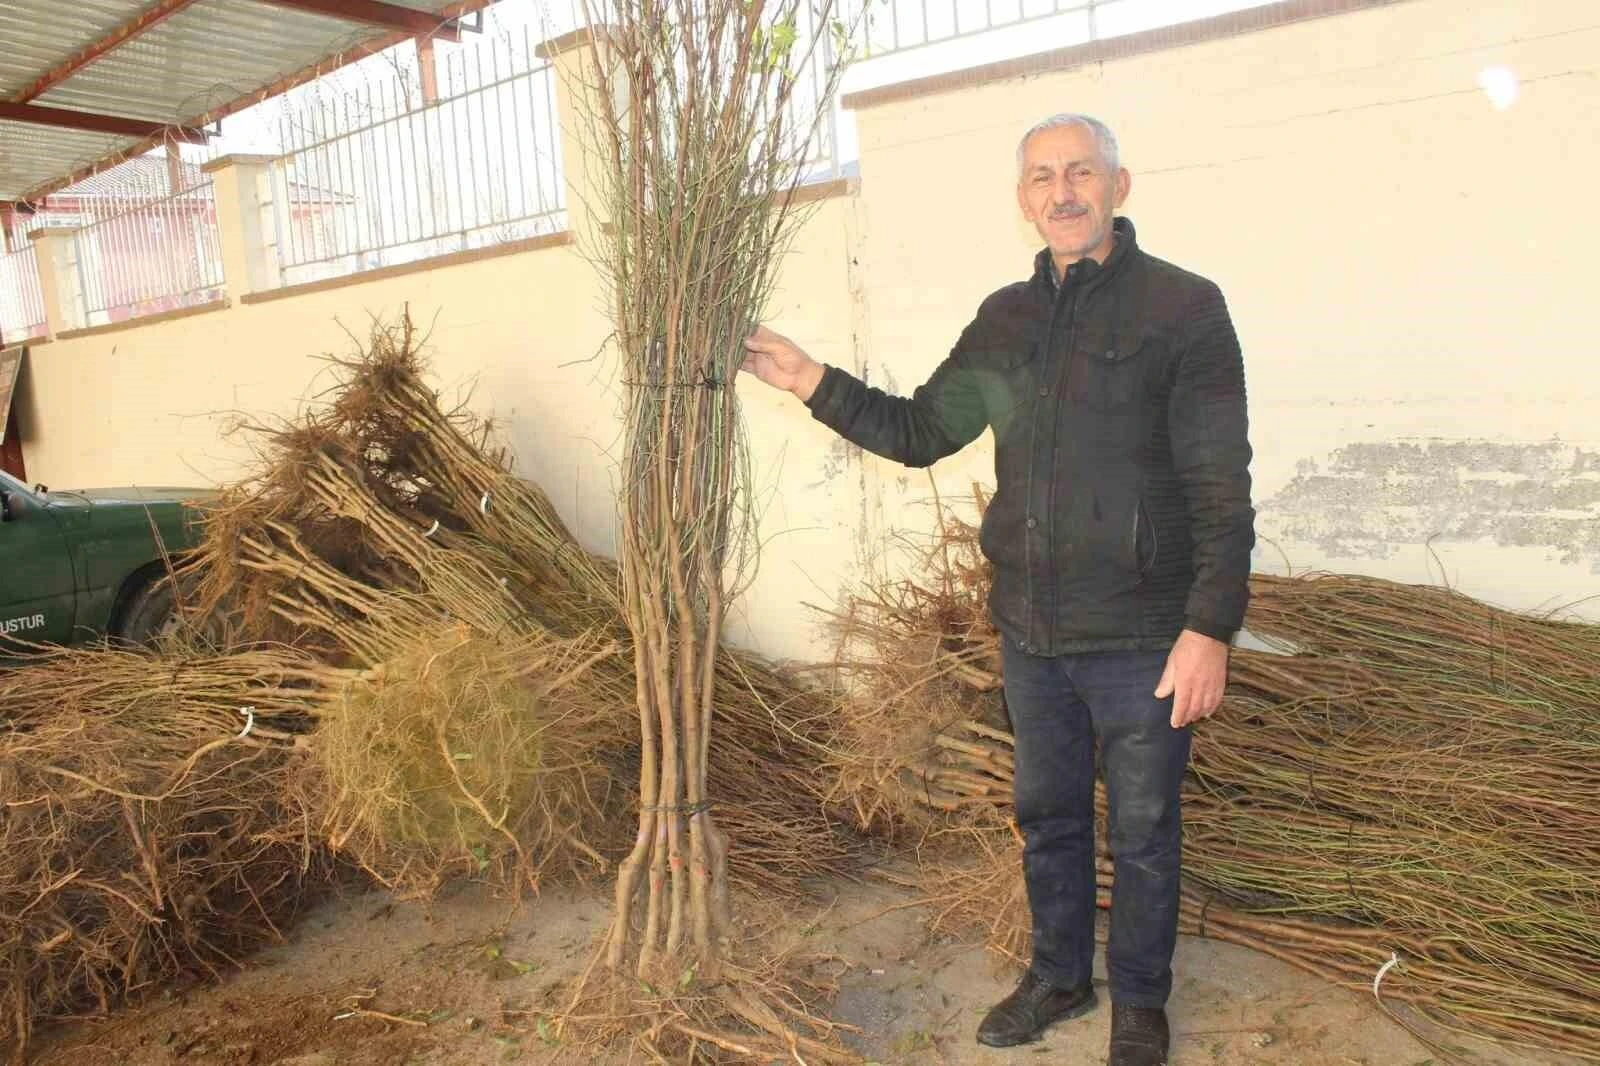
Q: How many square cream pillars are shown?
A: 3